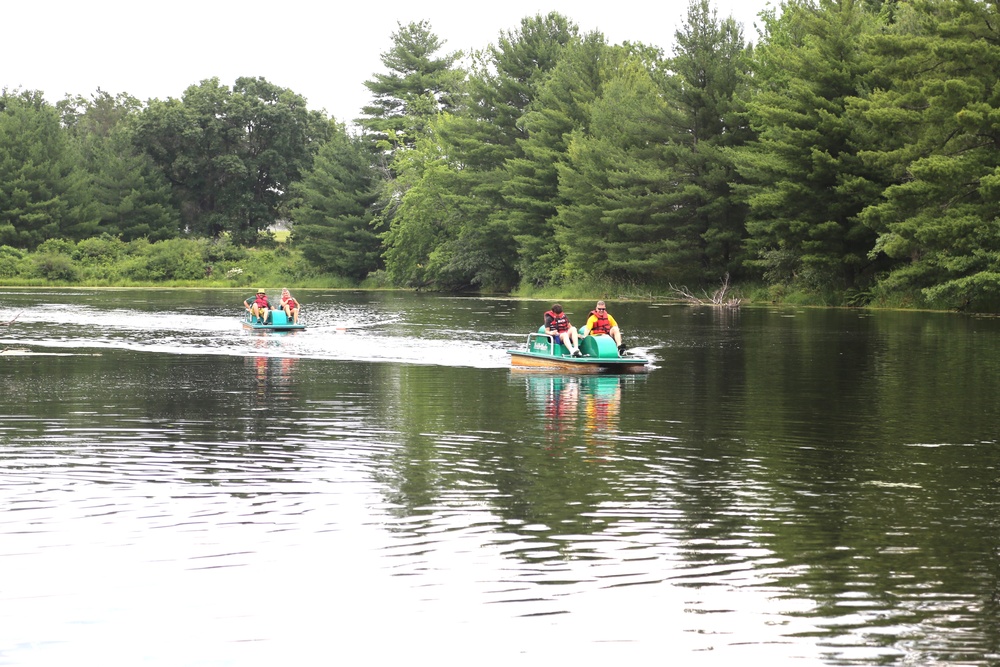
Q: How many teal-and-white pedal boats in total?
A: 2